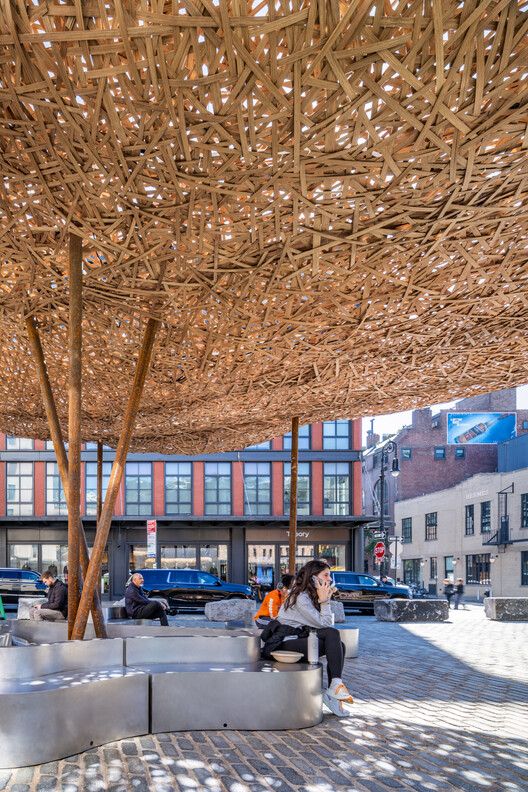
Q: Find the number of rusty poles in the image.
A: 5